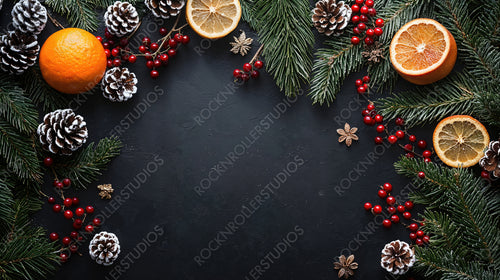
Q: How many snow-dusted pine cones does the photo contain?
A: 10